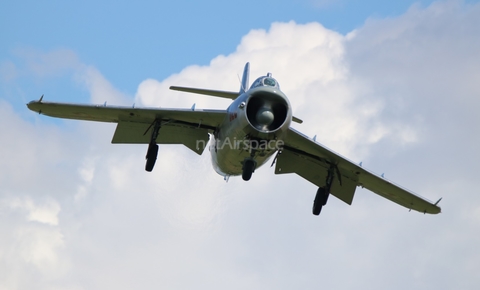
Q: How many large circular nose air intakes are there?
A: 1